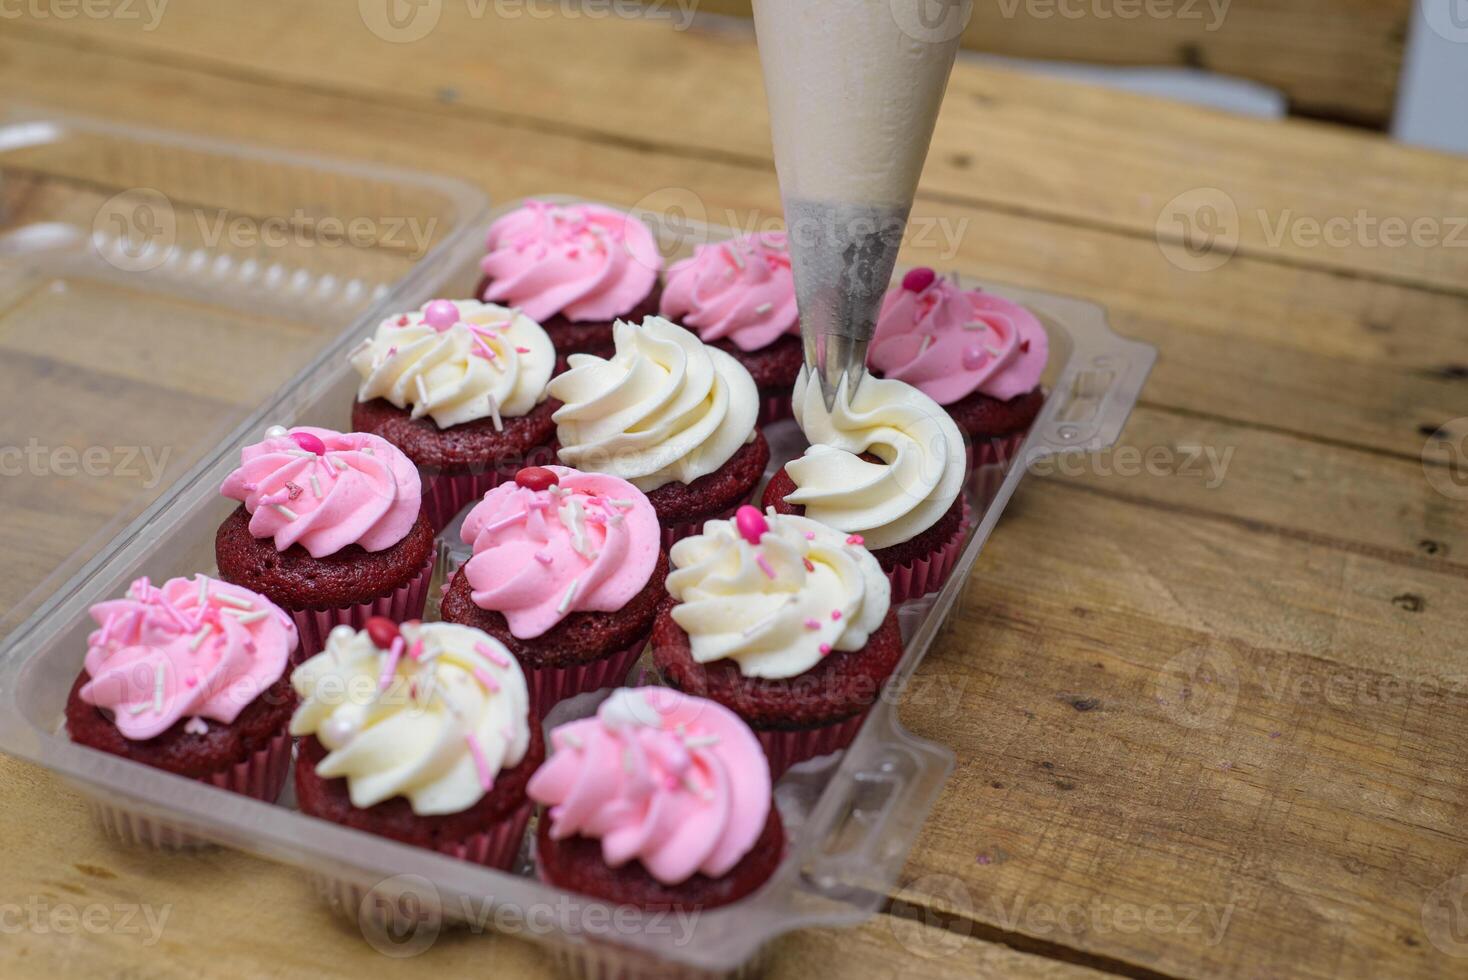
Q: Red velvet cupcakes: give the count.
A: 12